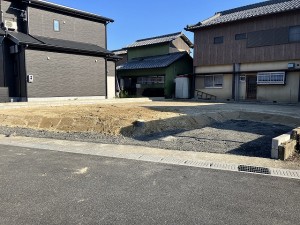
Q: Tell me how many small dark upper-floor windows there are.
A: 2